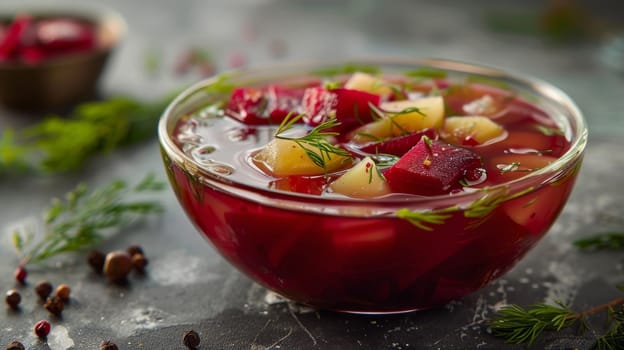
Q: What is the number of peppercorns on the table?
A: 13